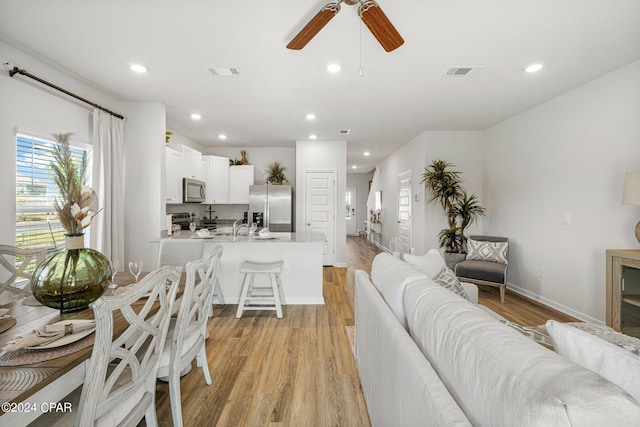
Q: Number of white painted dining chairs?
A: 3